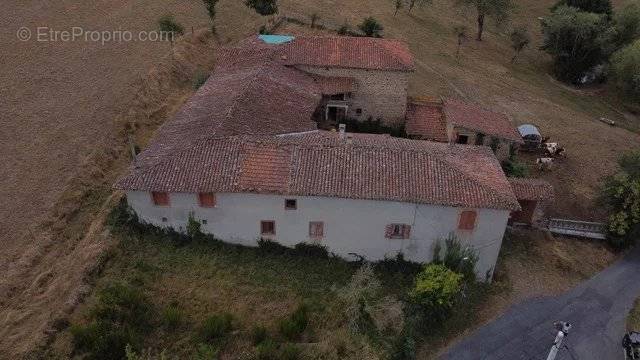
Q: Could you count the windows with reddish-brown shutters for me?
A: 6